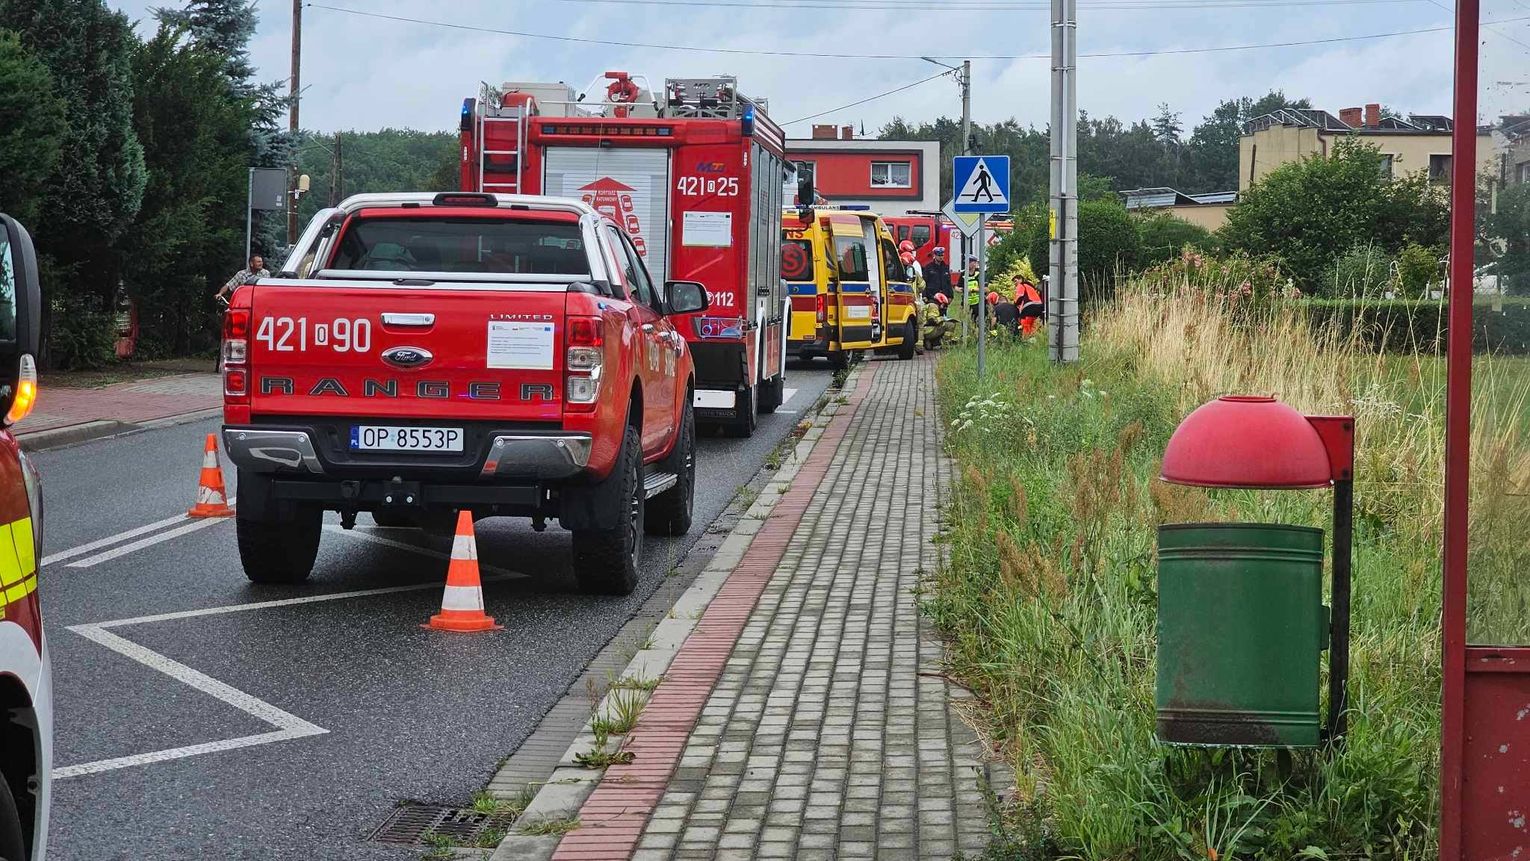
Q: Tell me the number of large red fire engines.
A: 2